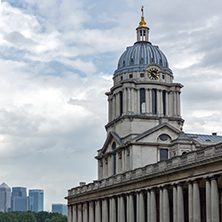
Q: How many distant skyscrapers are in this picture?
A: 4